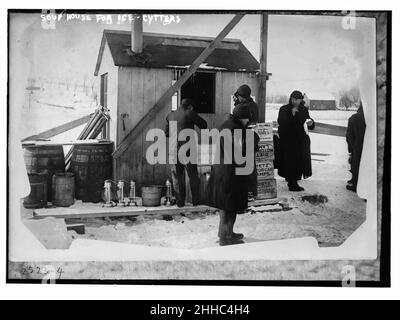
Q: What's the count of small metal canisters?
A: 4